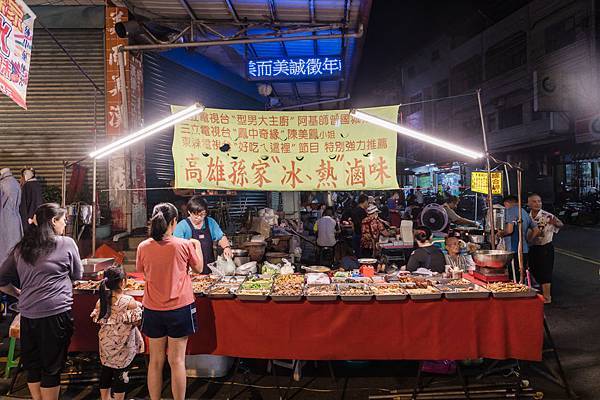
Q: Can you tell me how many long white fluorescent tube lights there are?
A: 2